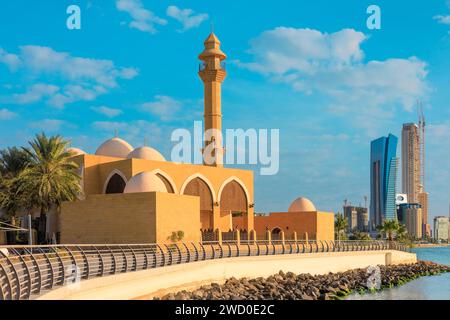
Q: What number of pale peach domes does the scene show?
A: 5